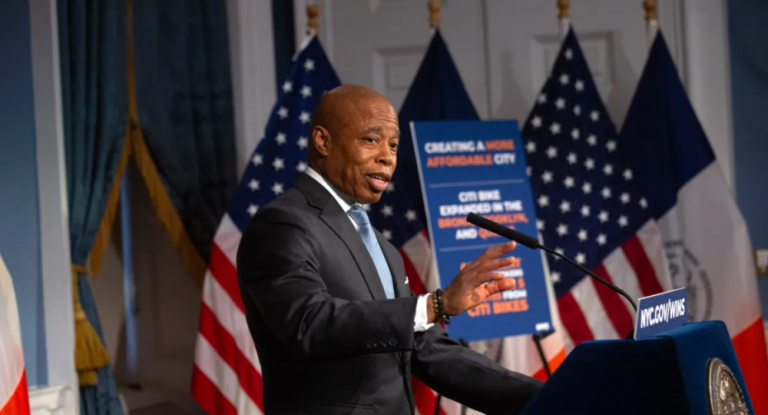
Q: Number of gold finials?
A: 4